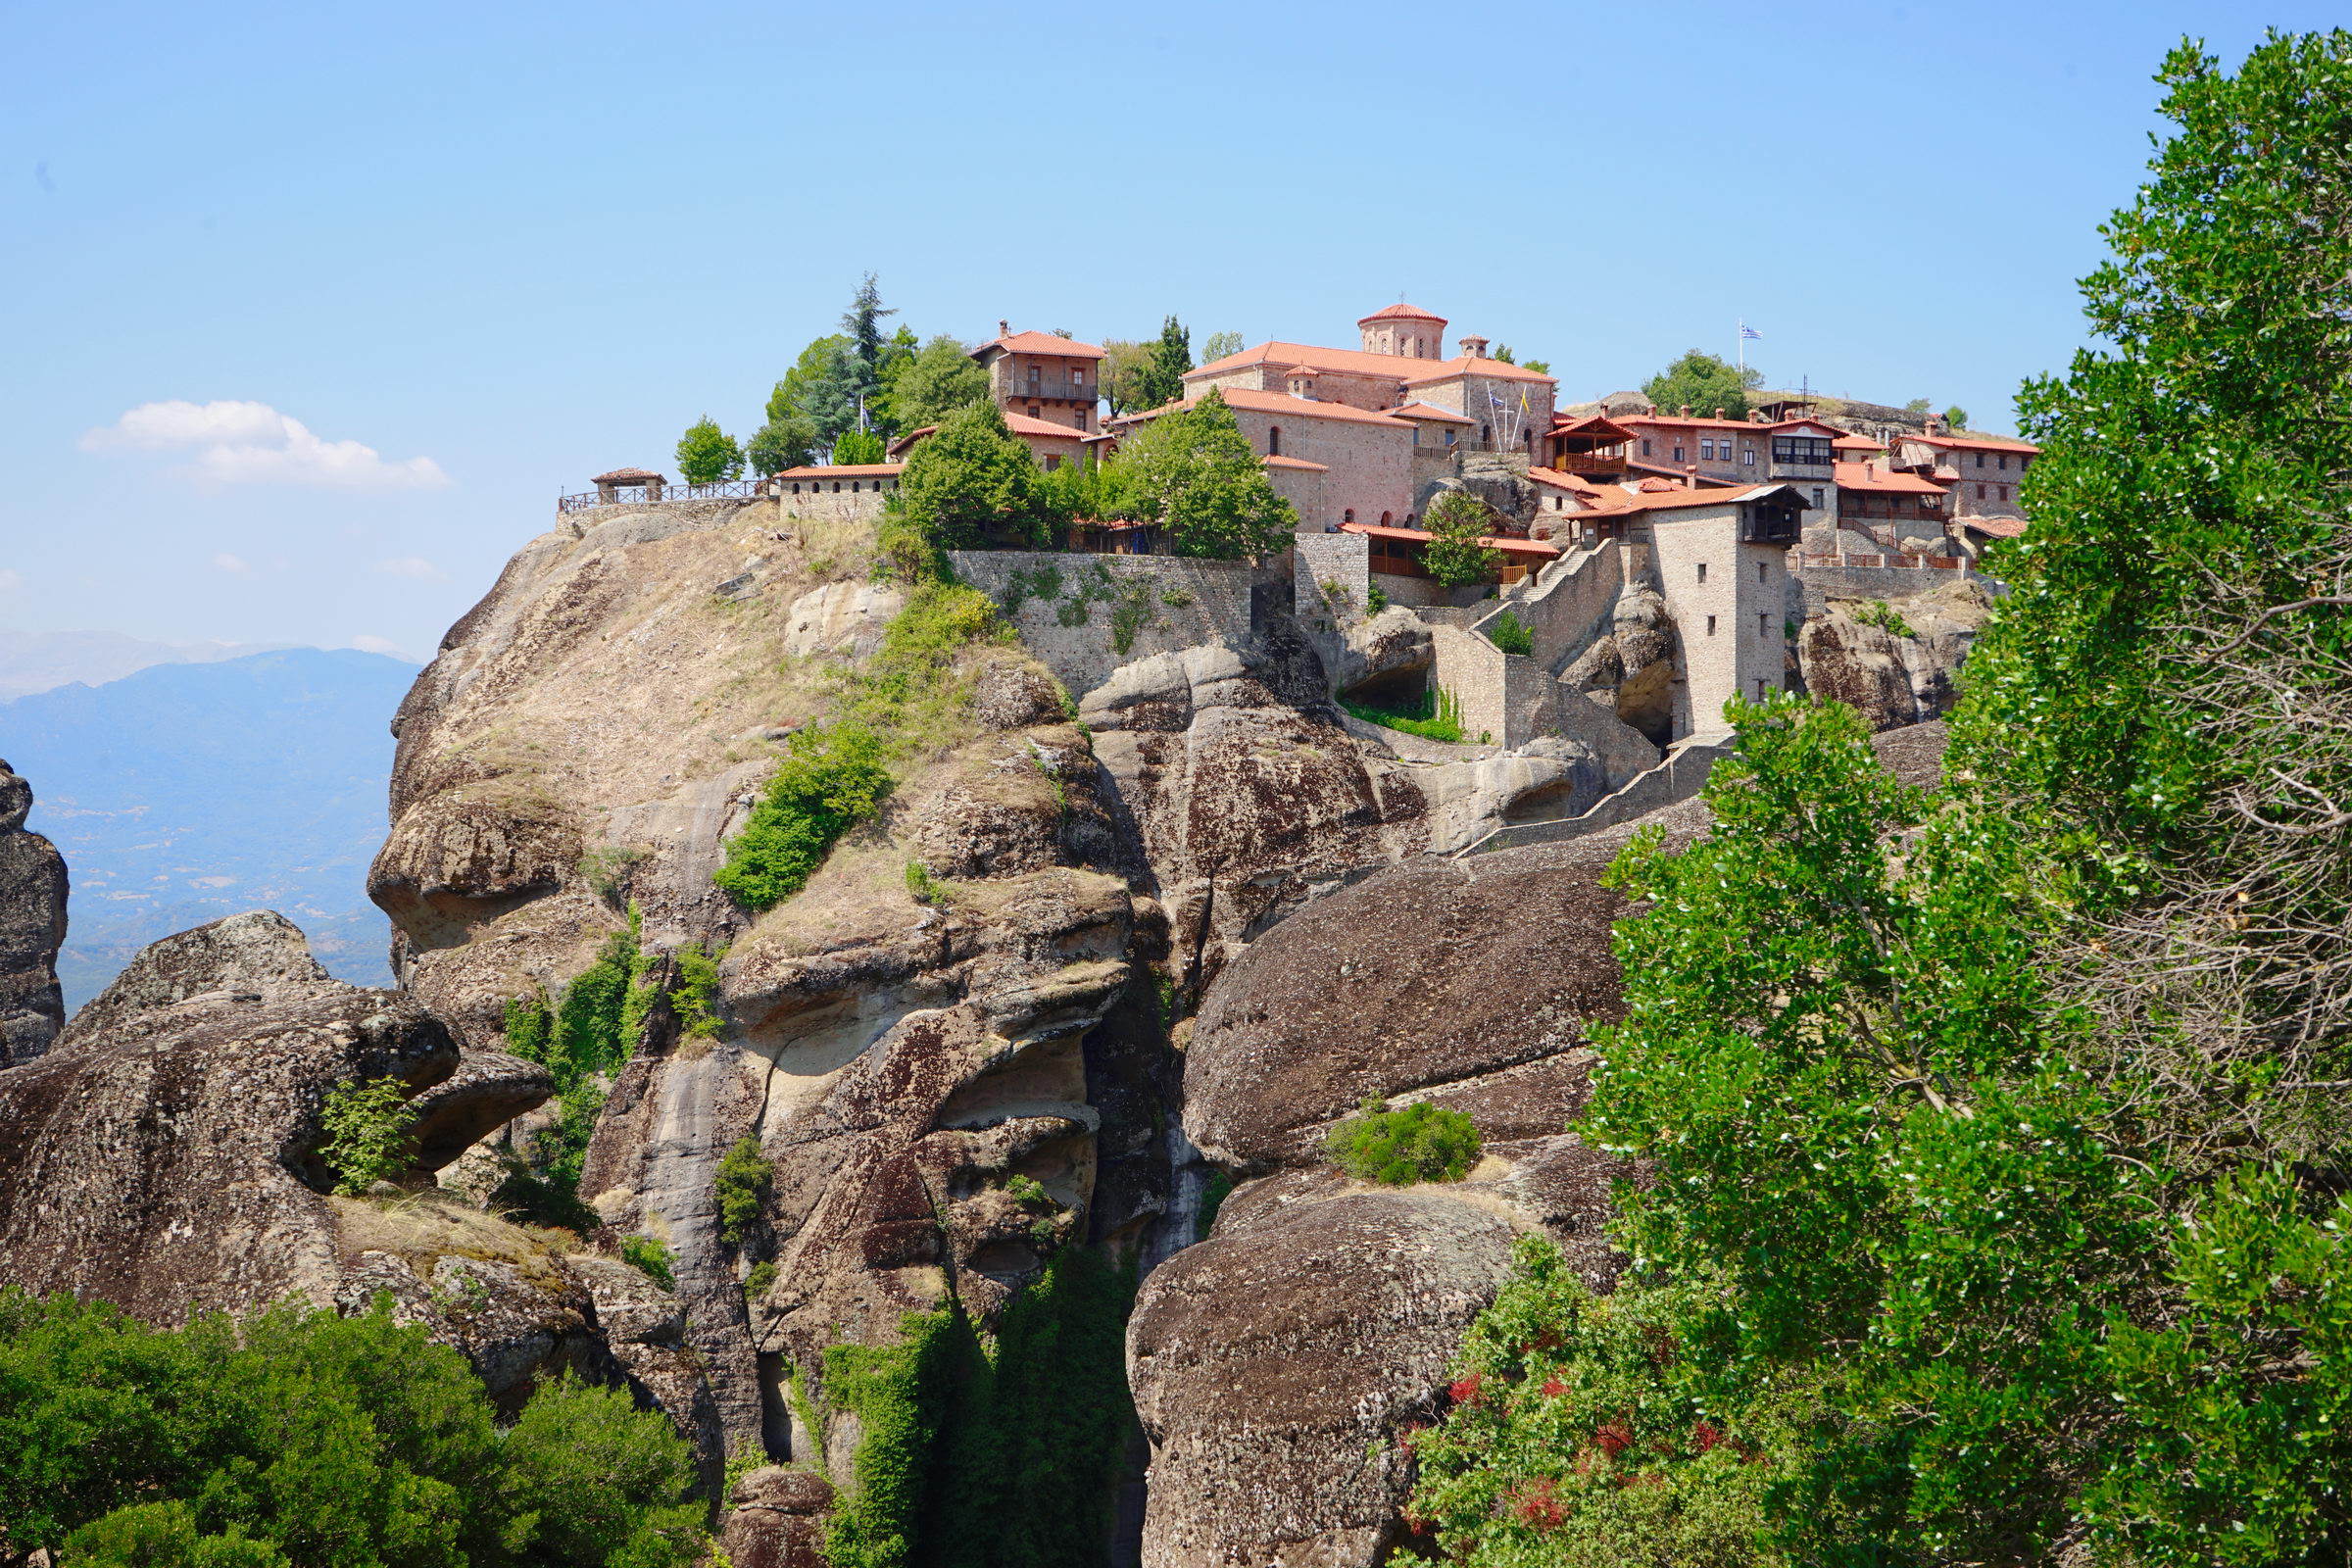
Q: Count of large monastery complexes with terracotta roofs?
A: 1